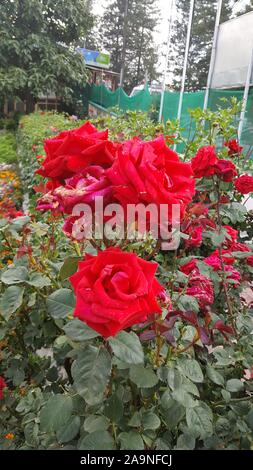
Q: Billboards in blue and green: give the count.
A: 1